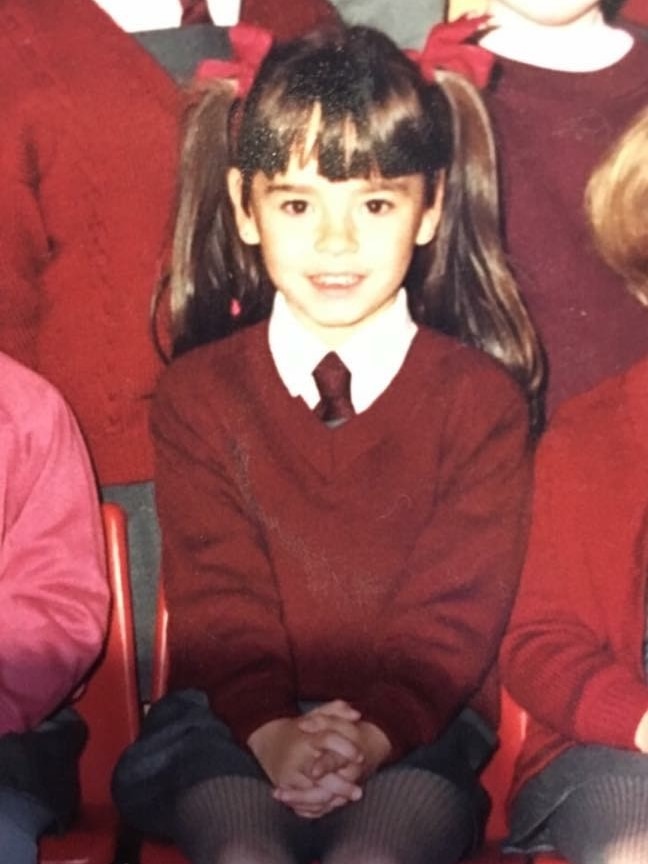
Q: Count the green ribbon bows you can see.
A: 0